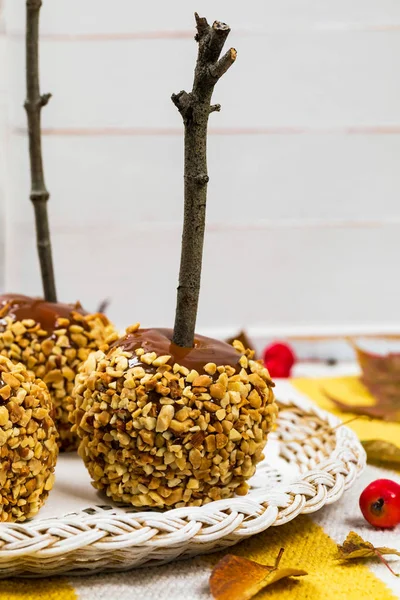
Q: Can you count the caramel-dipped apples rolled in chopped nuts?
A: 3